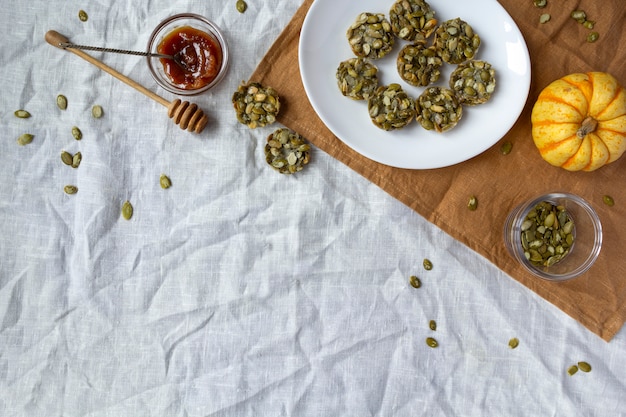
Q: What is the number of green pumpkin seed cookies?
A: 10